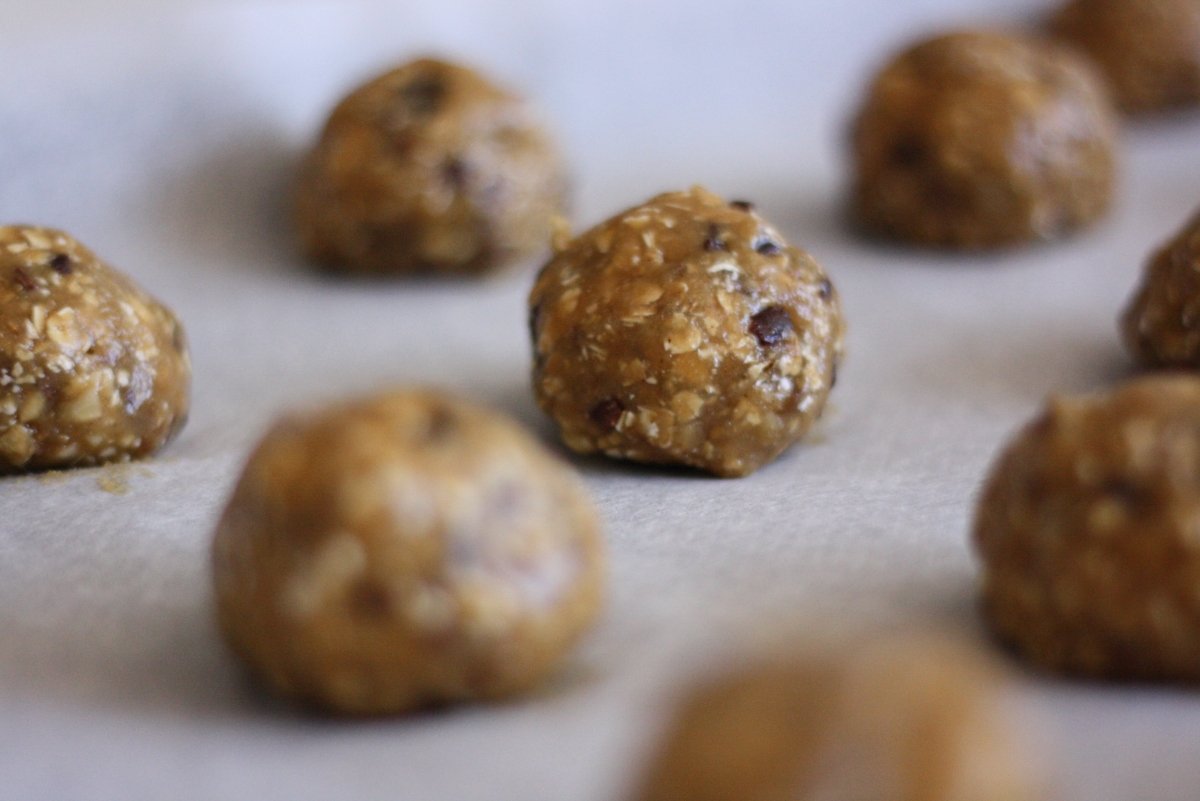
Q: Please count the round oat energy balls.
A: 9